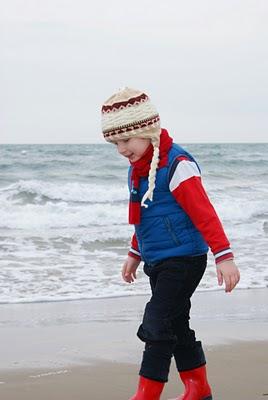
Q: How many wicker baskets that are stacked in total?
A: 0